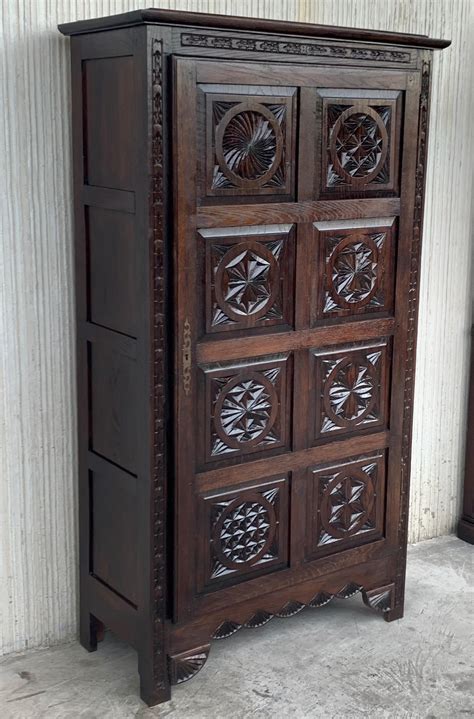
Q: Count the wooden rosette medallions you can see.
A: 8